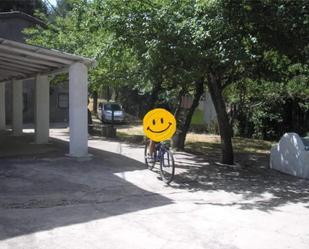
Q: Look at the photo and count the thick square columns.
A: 4